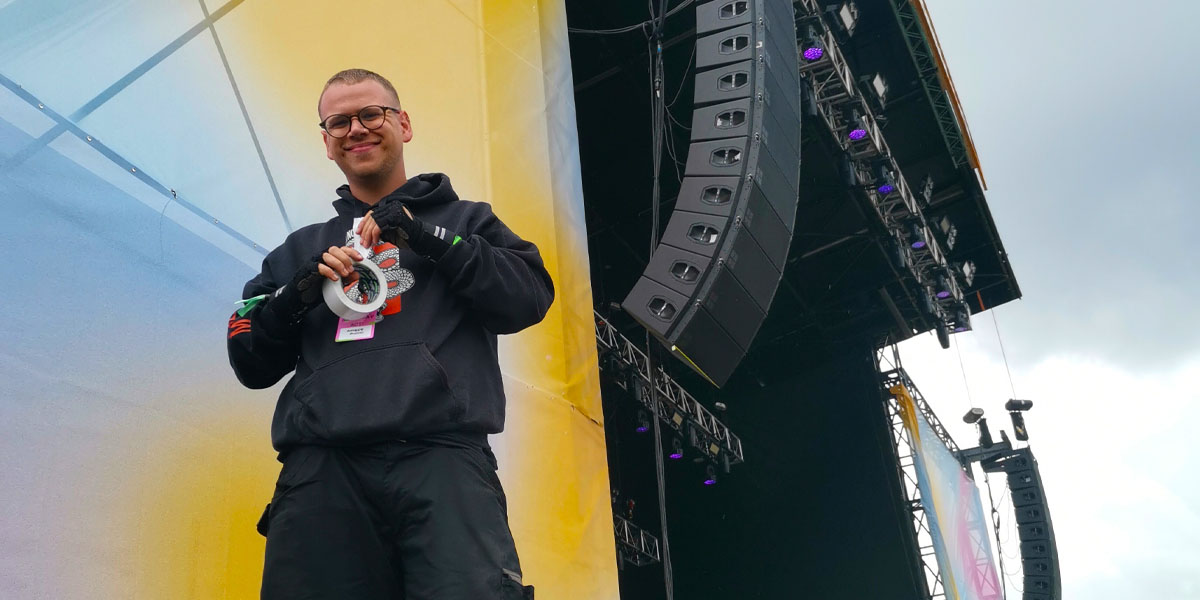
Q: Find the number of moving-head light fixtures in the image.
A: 9